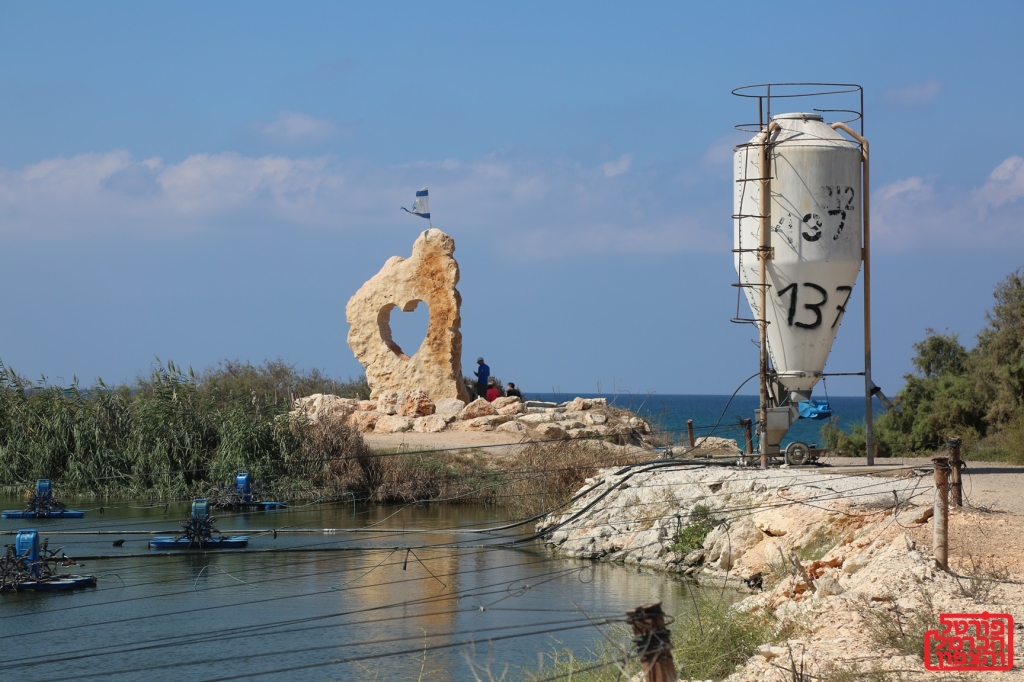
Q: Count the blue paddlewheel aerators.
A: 4